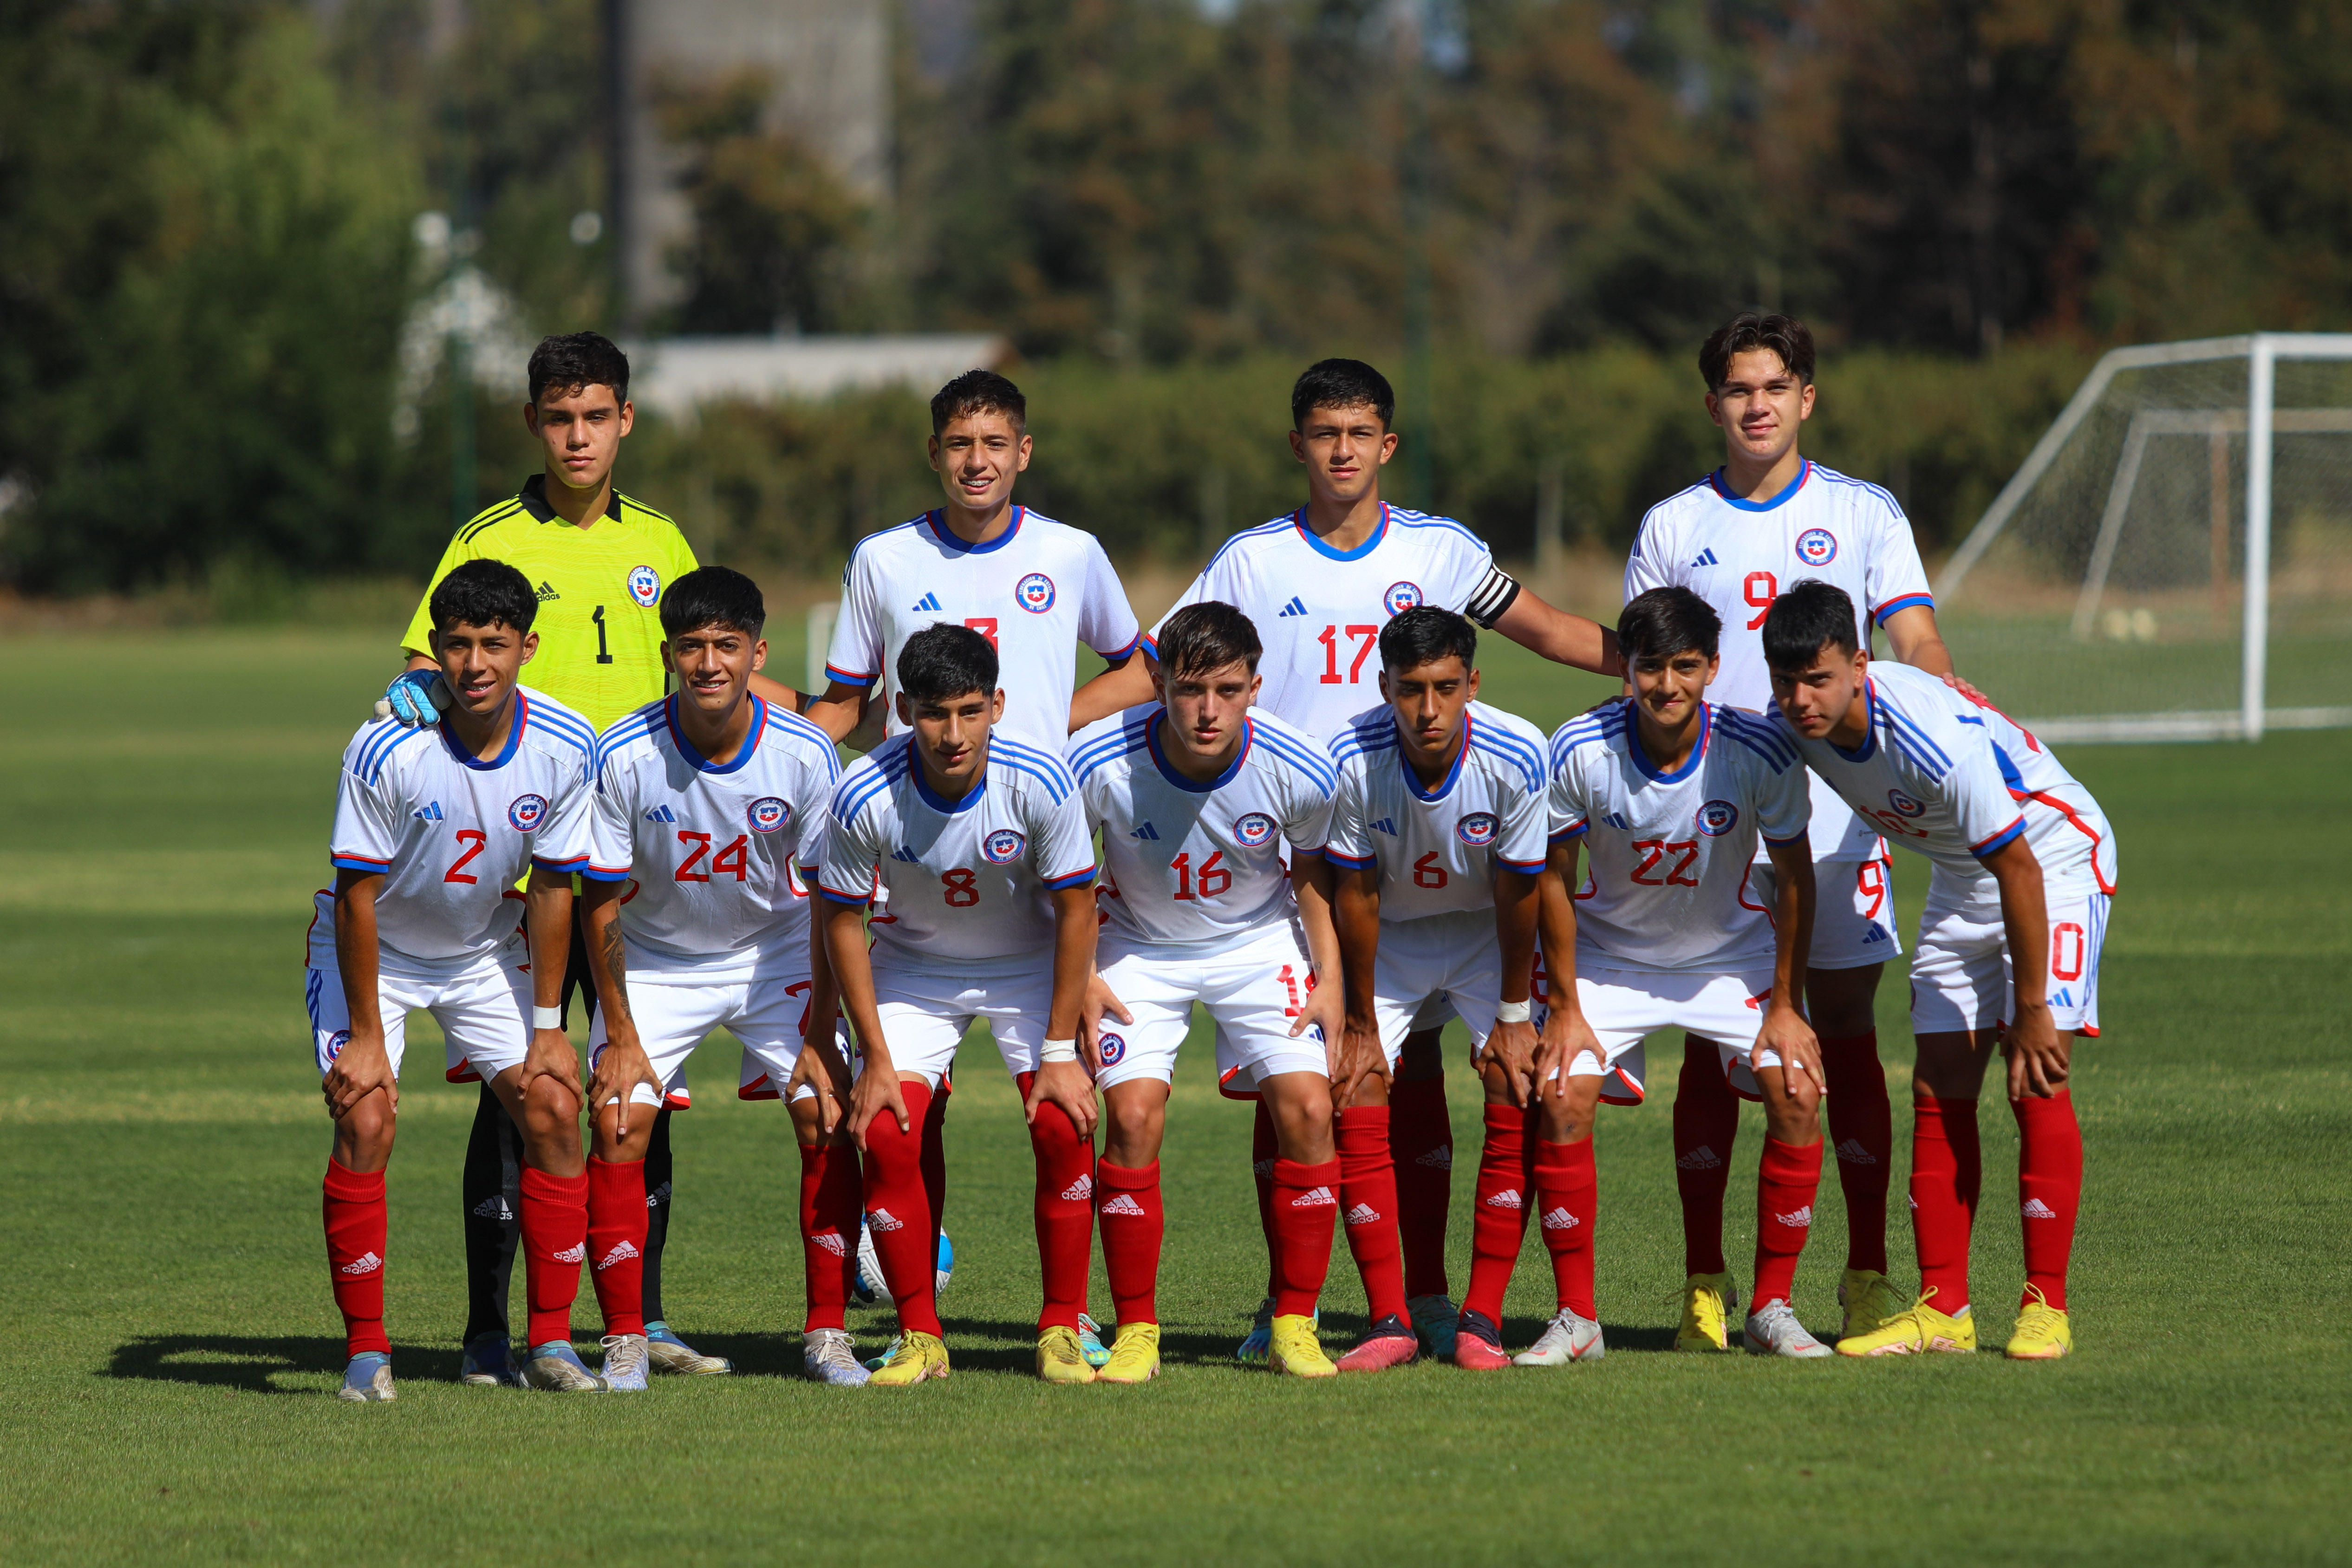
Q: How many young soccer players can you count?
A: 11